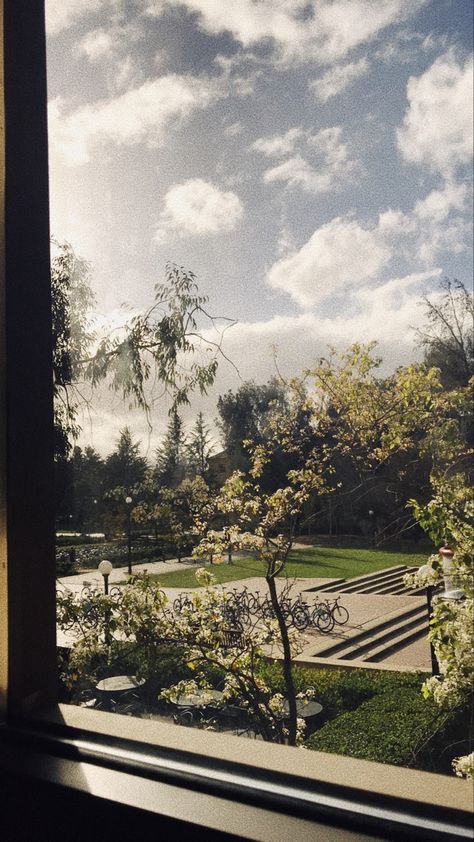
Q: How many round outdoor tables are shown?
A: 3